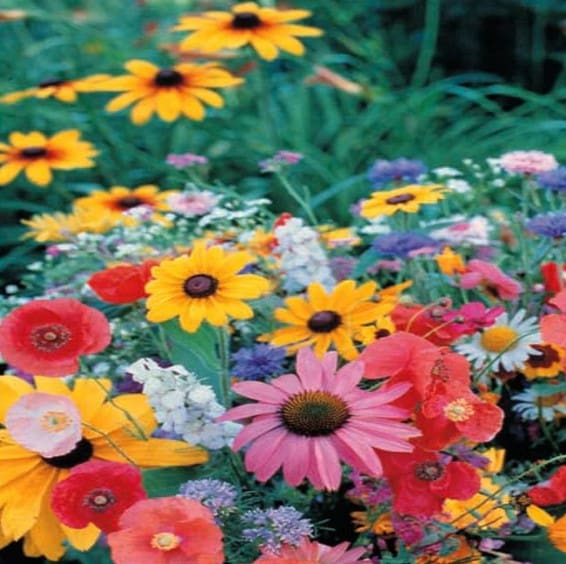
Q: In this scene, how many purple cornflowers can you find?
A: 5